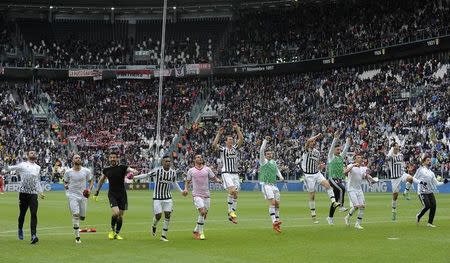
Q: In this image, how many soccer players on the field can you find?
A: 12